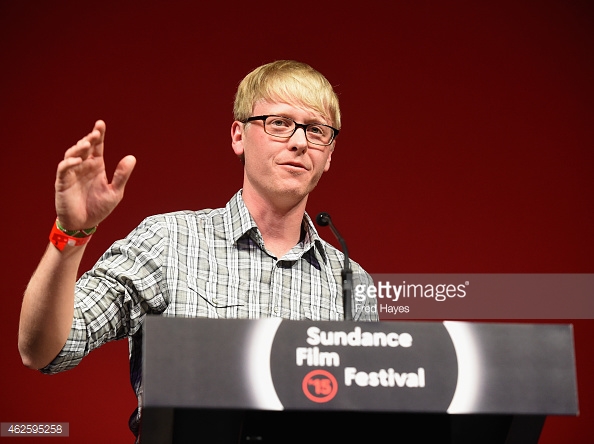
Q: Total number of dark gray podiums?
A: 1